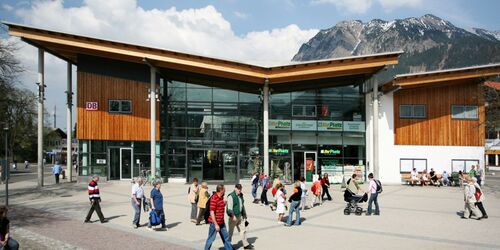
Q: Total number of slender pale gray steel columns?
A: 5